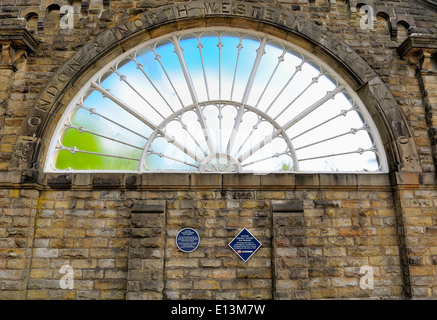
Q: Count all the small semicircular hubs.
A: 1